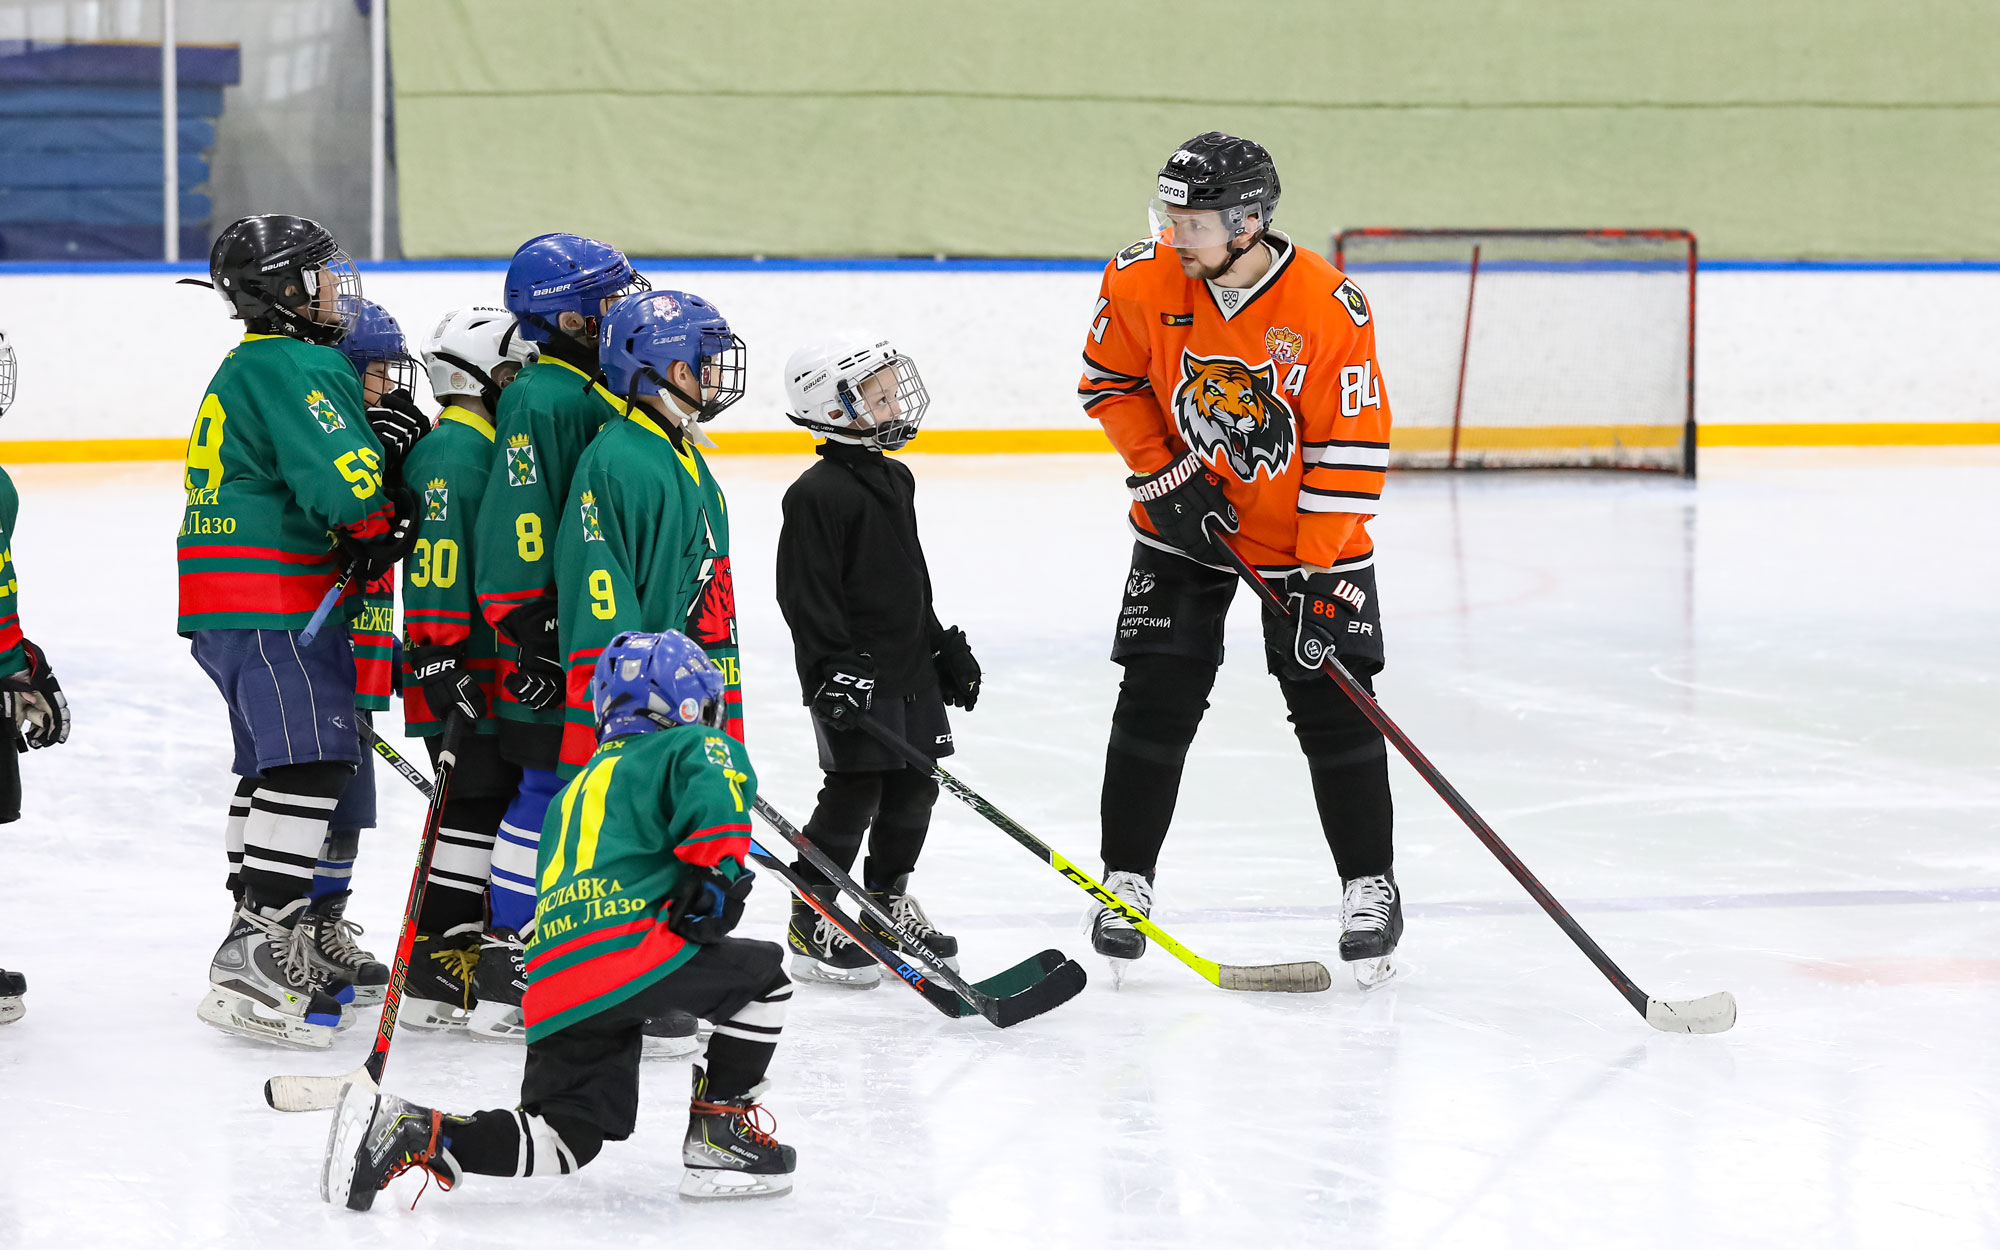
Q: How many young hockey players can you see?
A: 8